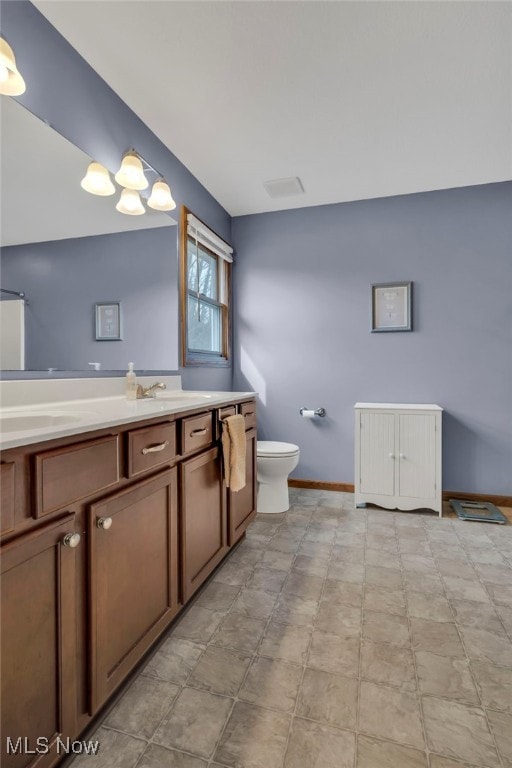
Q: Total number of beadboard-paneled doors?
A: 2